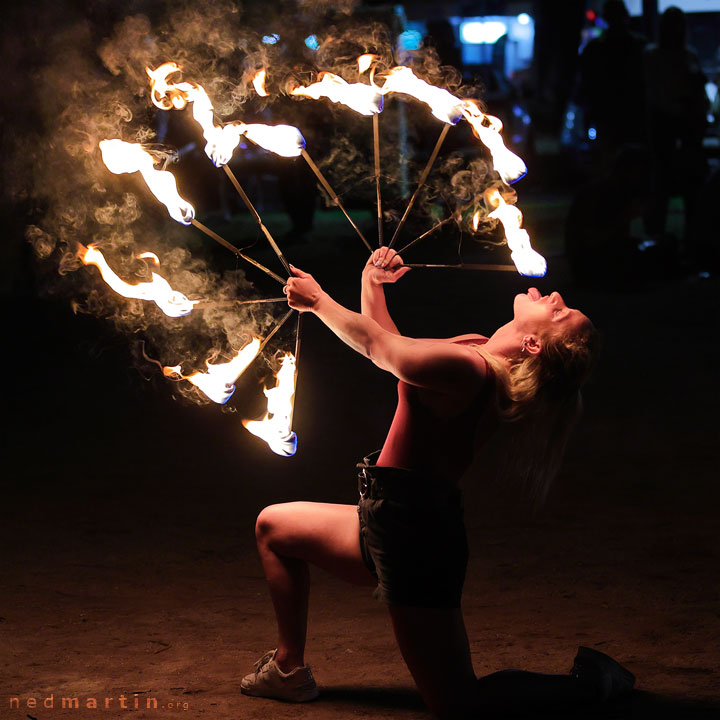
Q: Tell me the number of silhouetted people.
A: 2